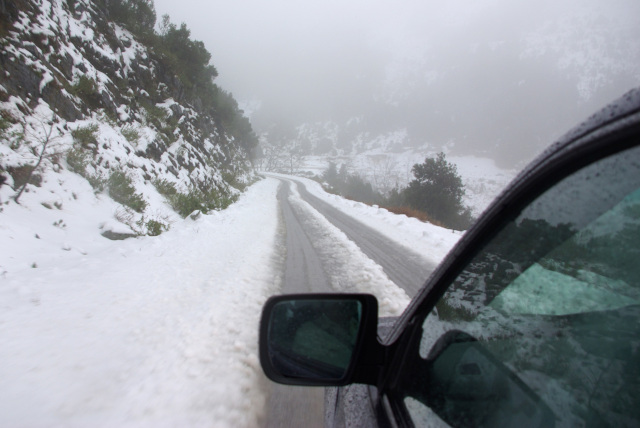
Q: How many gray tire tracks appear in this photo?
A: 2